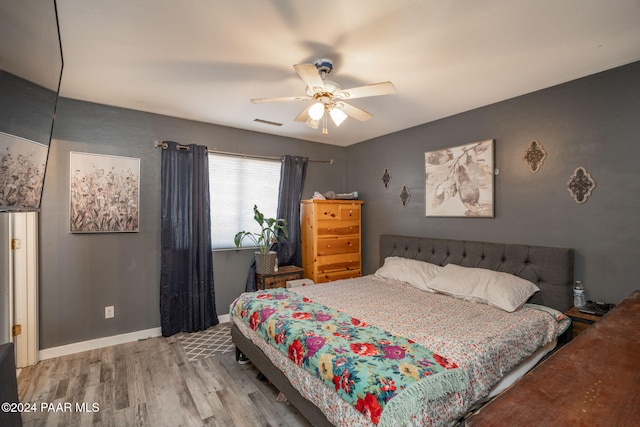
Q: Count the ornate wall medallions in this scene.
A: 4